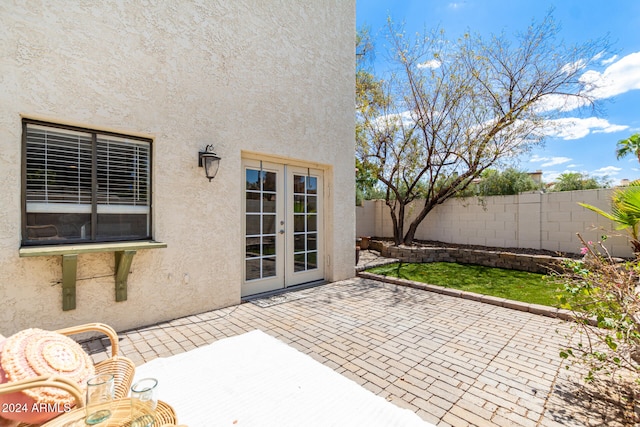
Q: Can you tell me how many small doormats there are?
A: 1